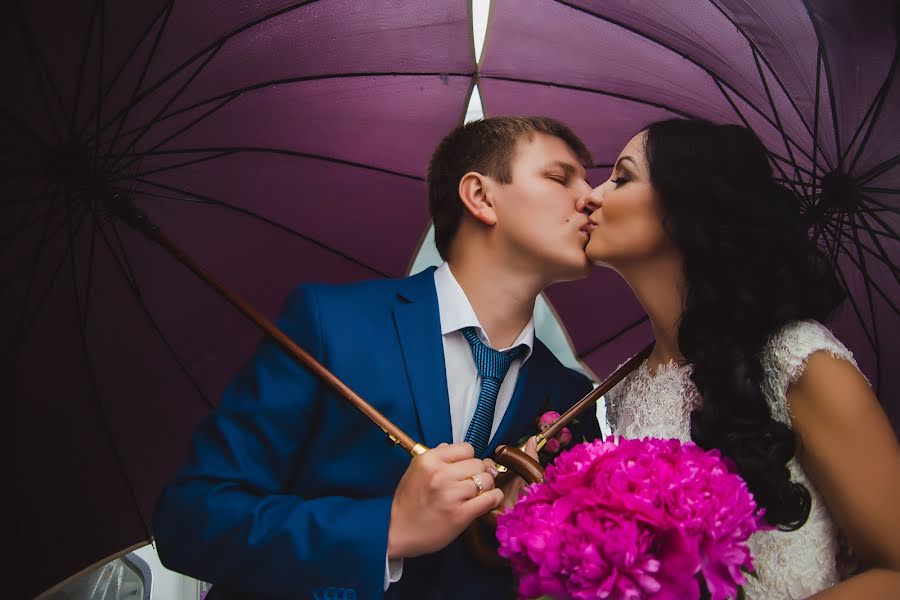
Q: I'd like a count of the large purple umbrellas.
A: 2